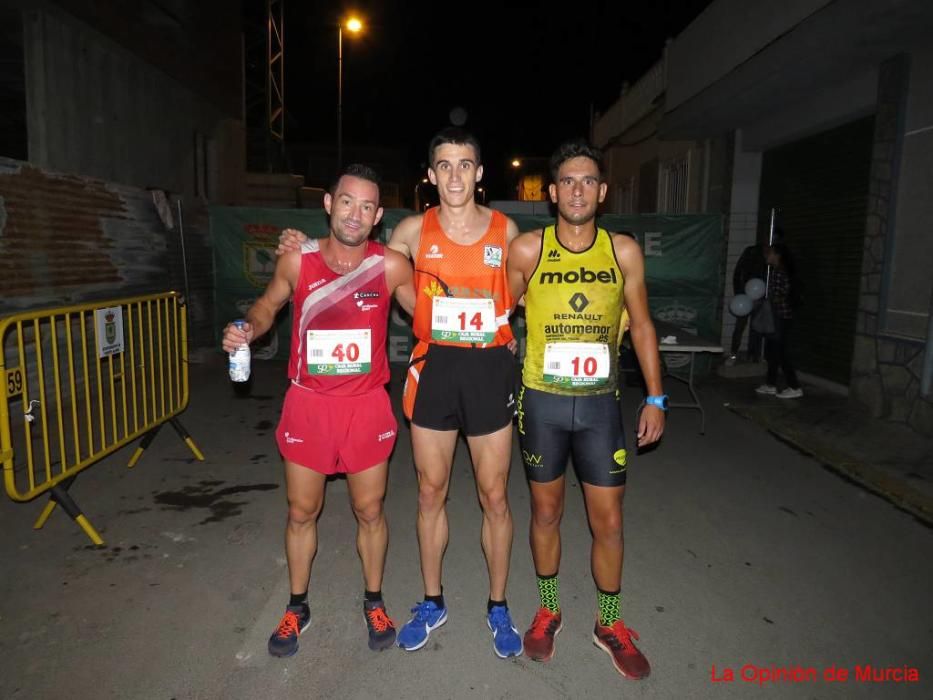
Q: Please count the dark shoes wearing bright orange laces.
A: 2